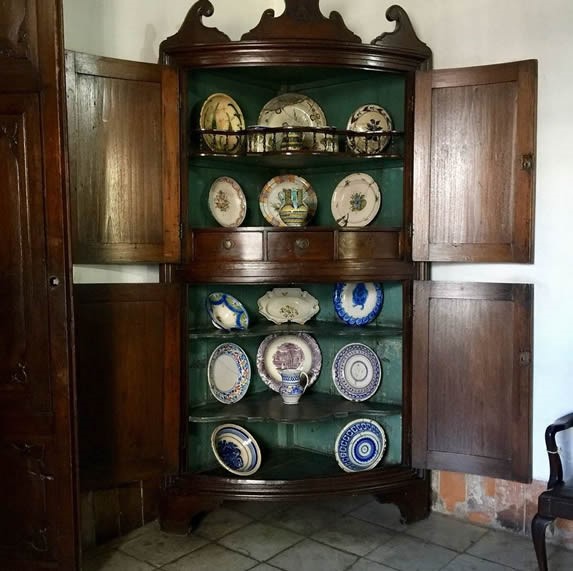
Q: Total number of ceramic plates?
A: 14